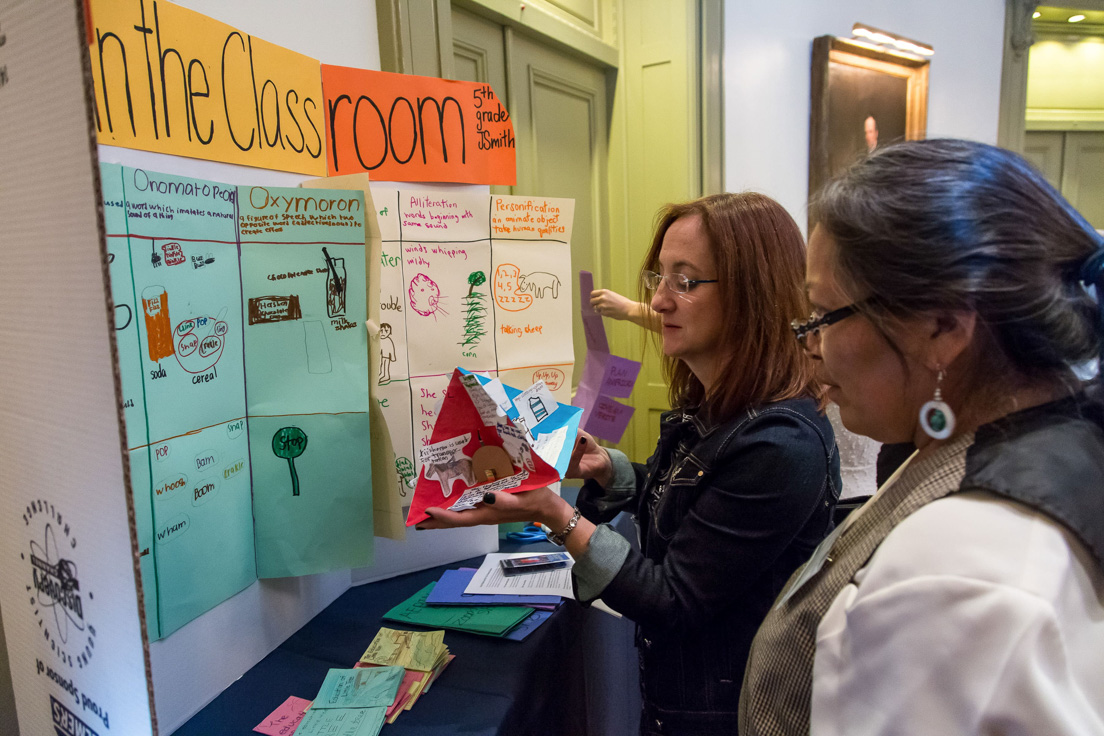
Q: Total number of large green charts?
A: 1